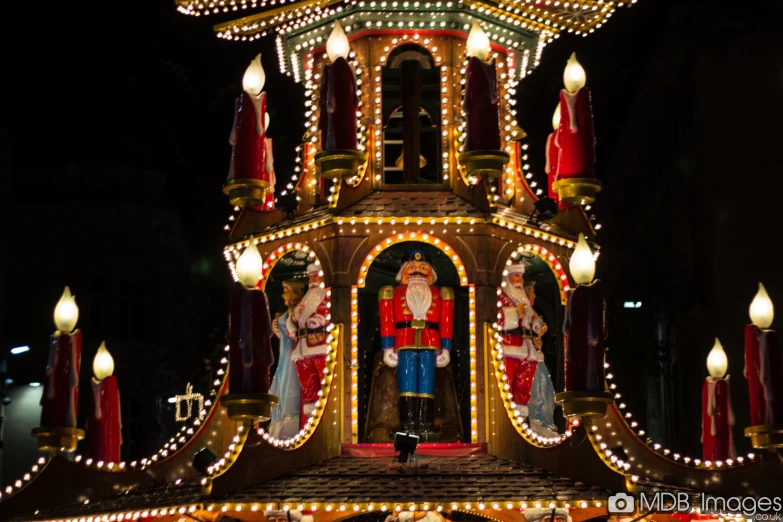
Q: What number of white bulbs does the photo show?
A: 12